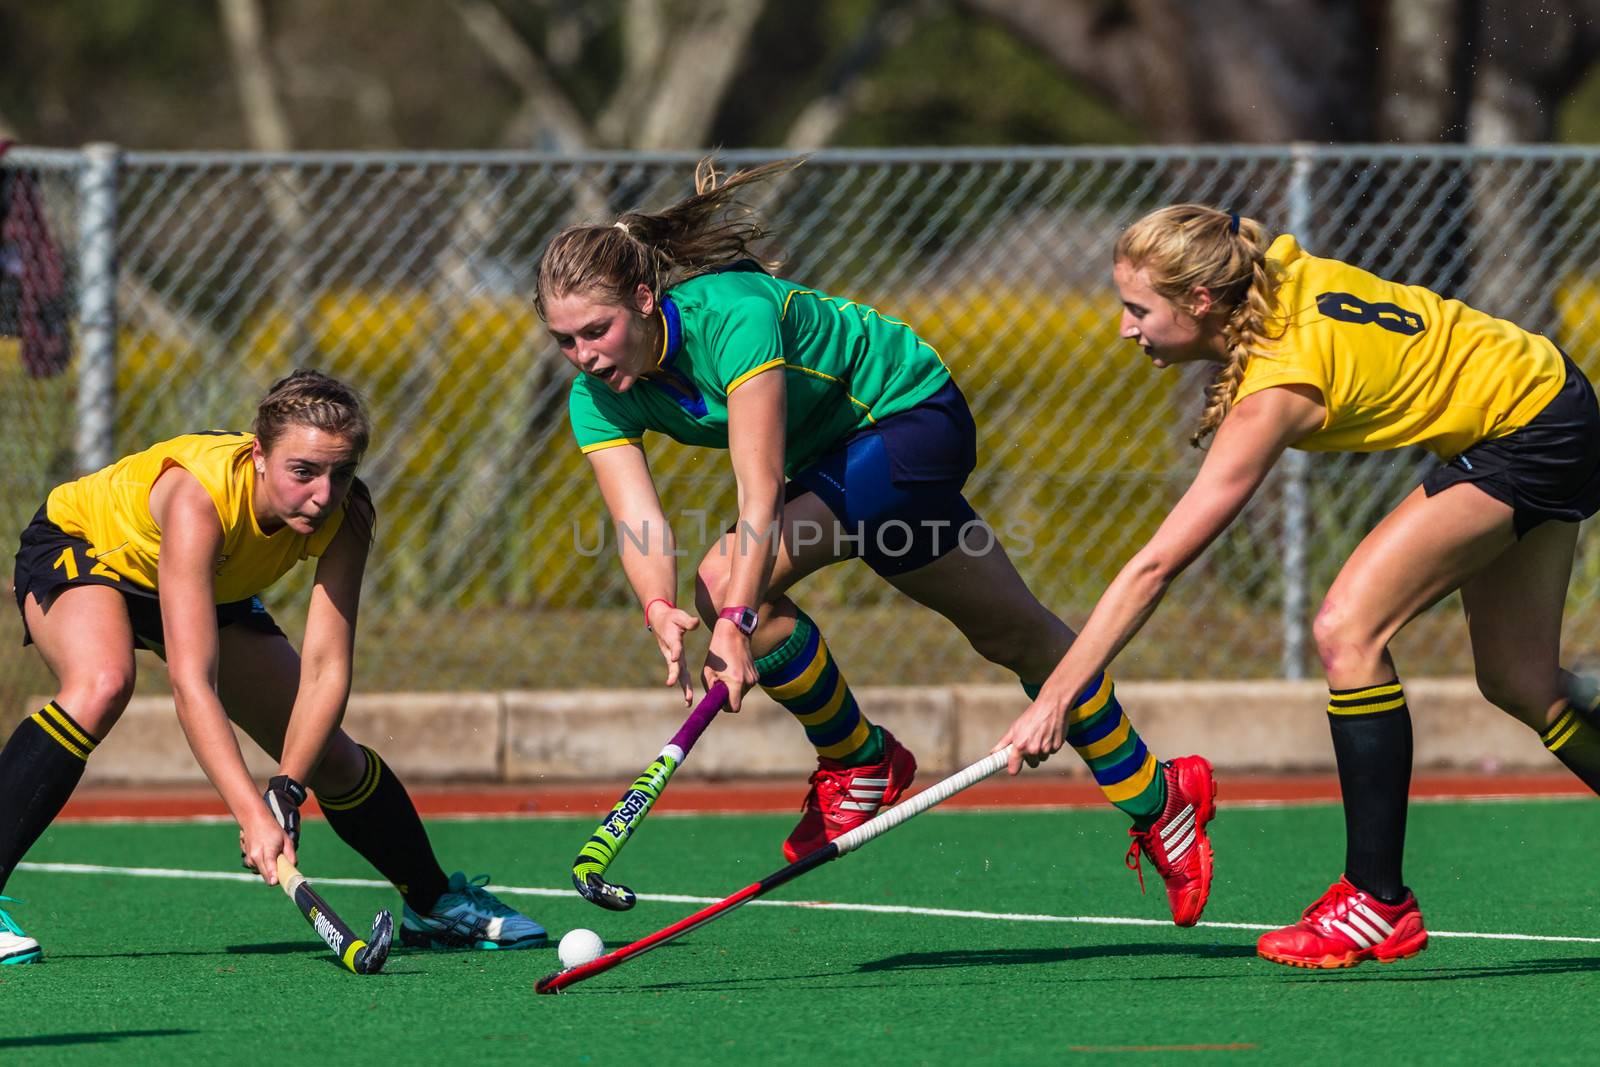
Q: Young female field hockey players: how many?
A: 3